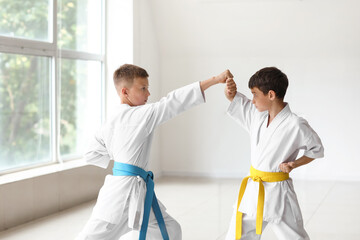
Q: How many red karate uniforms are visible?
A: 0